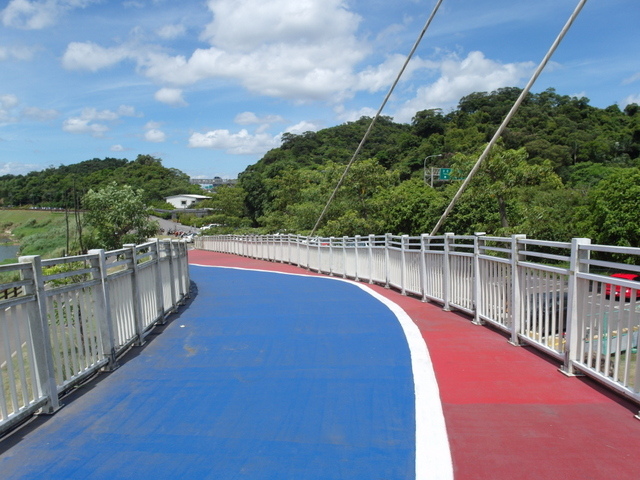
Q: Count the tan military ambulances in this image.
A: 0